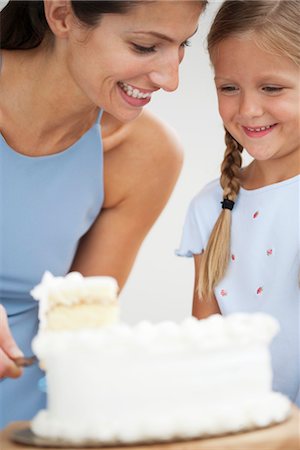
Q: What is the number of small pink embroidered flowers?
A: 5